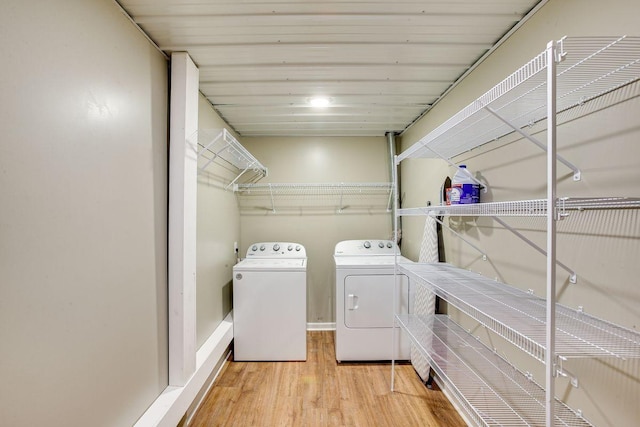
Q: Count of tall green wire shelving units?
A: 0